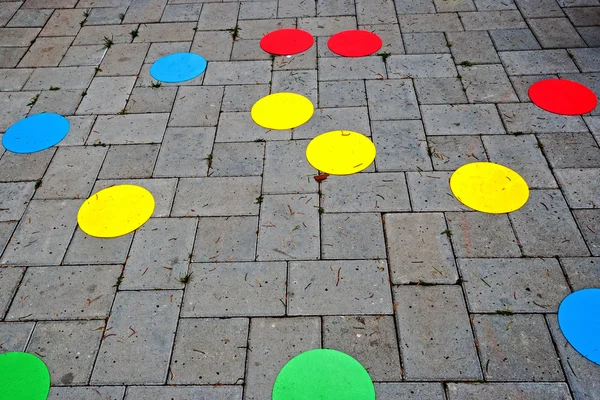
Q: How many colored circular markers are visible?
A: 12